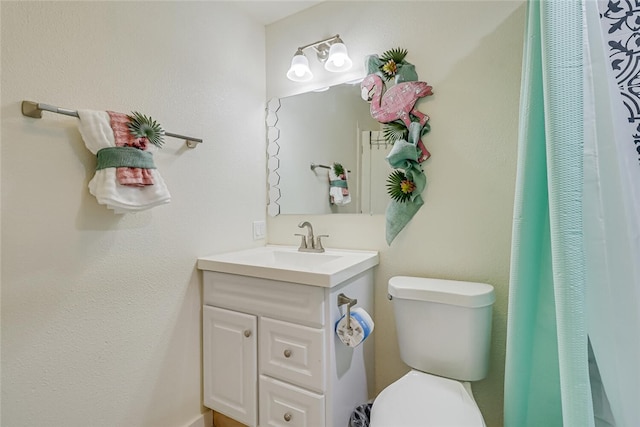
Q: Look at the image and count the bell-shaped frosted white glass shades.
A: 2